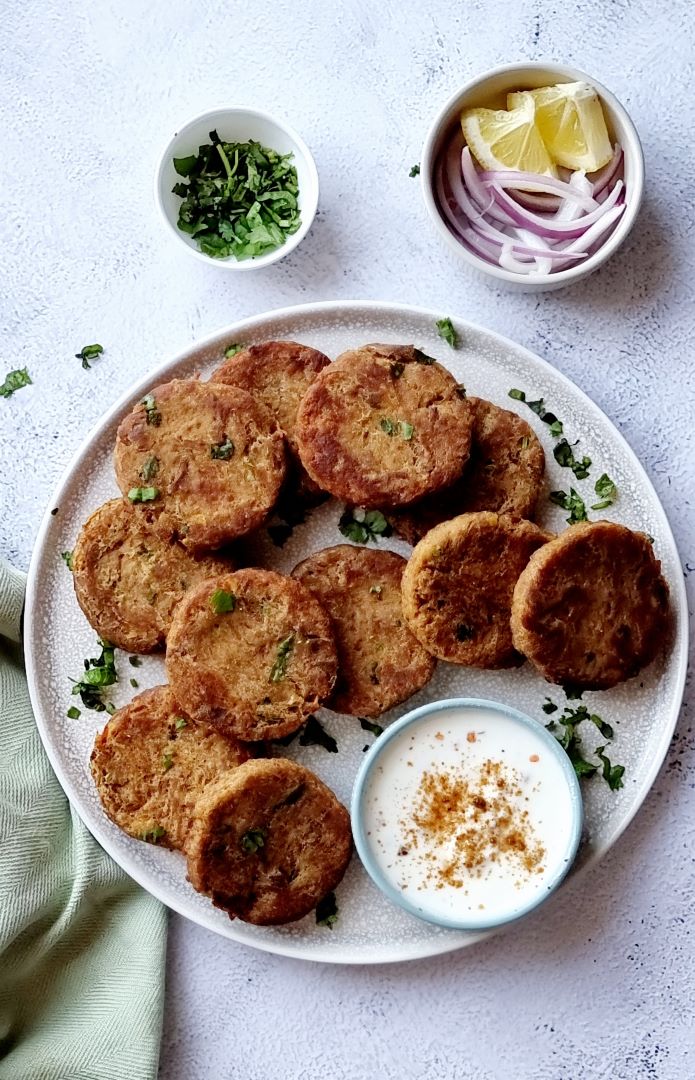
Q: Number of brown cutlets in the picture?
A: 11